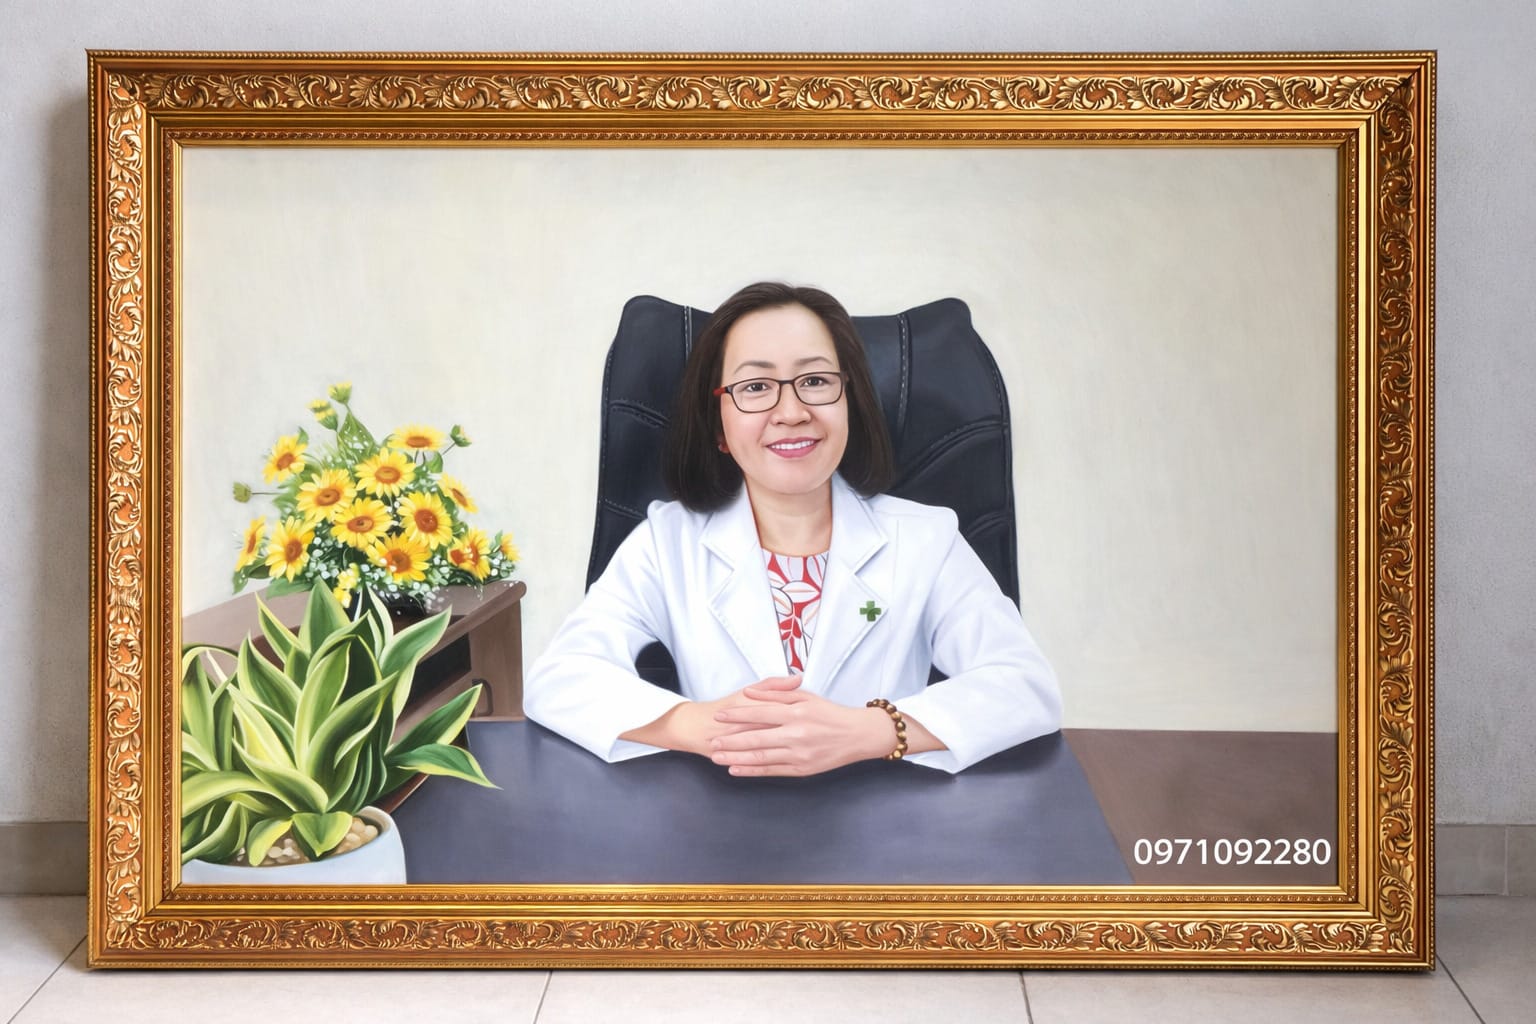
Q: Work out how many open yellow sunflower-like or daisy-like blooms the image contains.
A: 12